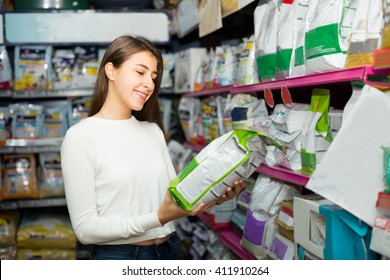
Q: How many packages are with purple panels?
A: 3